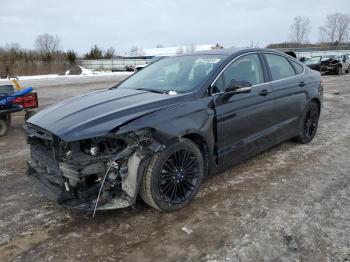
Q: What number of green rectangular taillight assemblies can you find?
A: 0